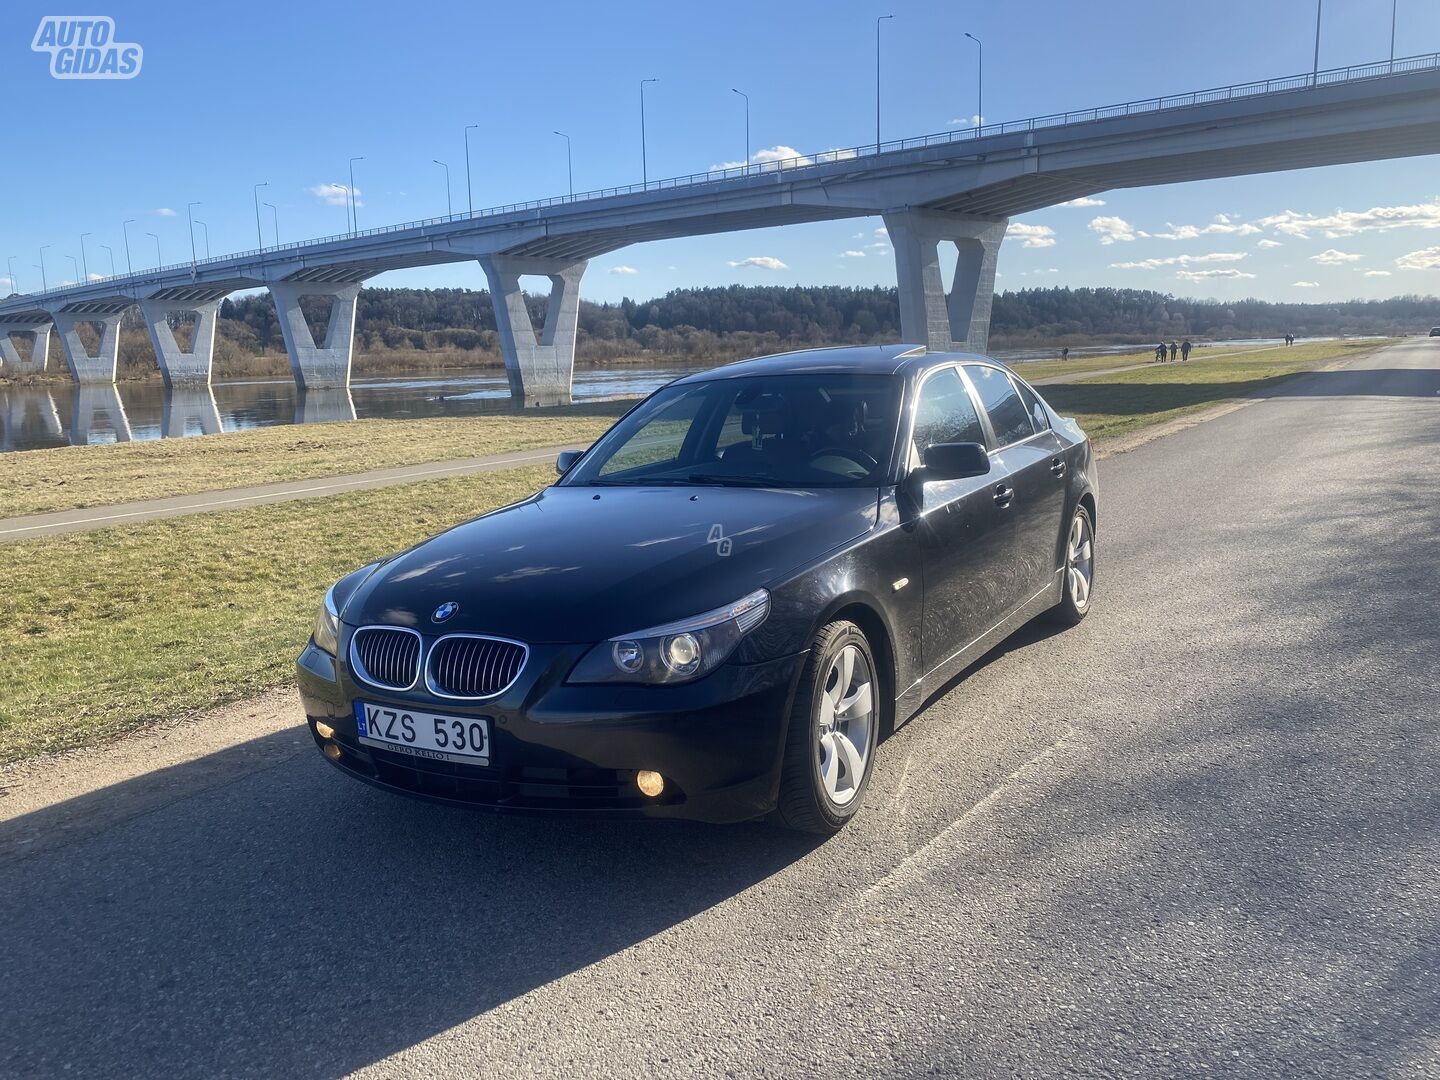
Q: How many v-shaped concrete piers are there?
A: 6